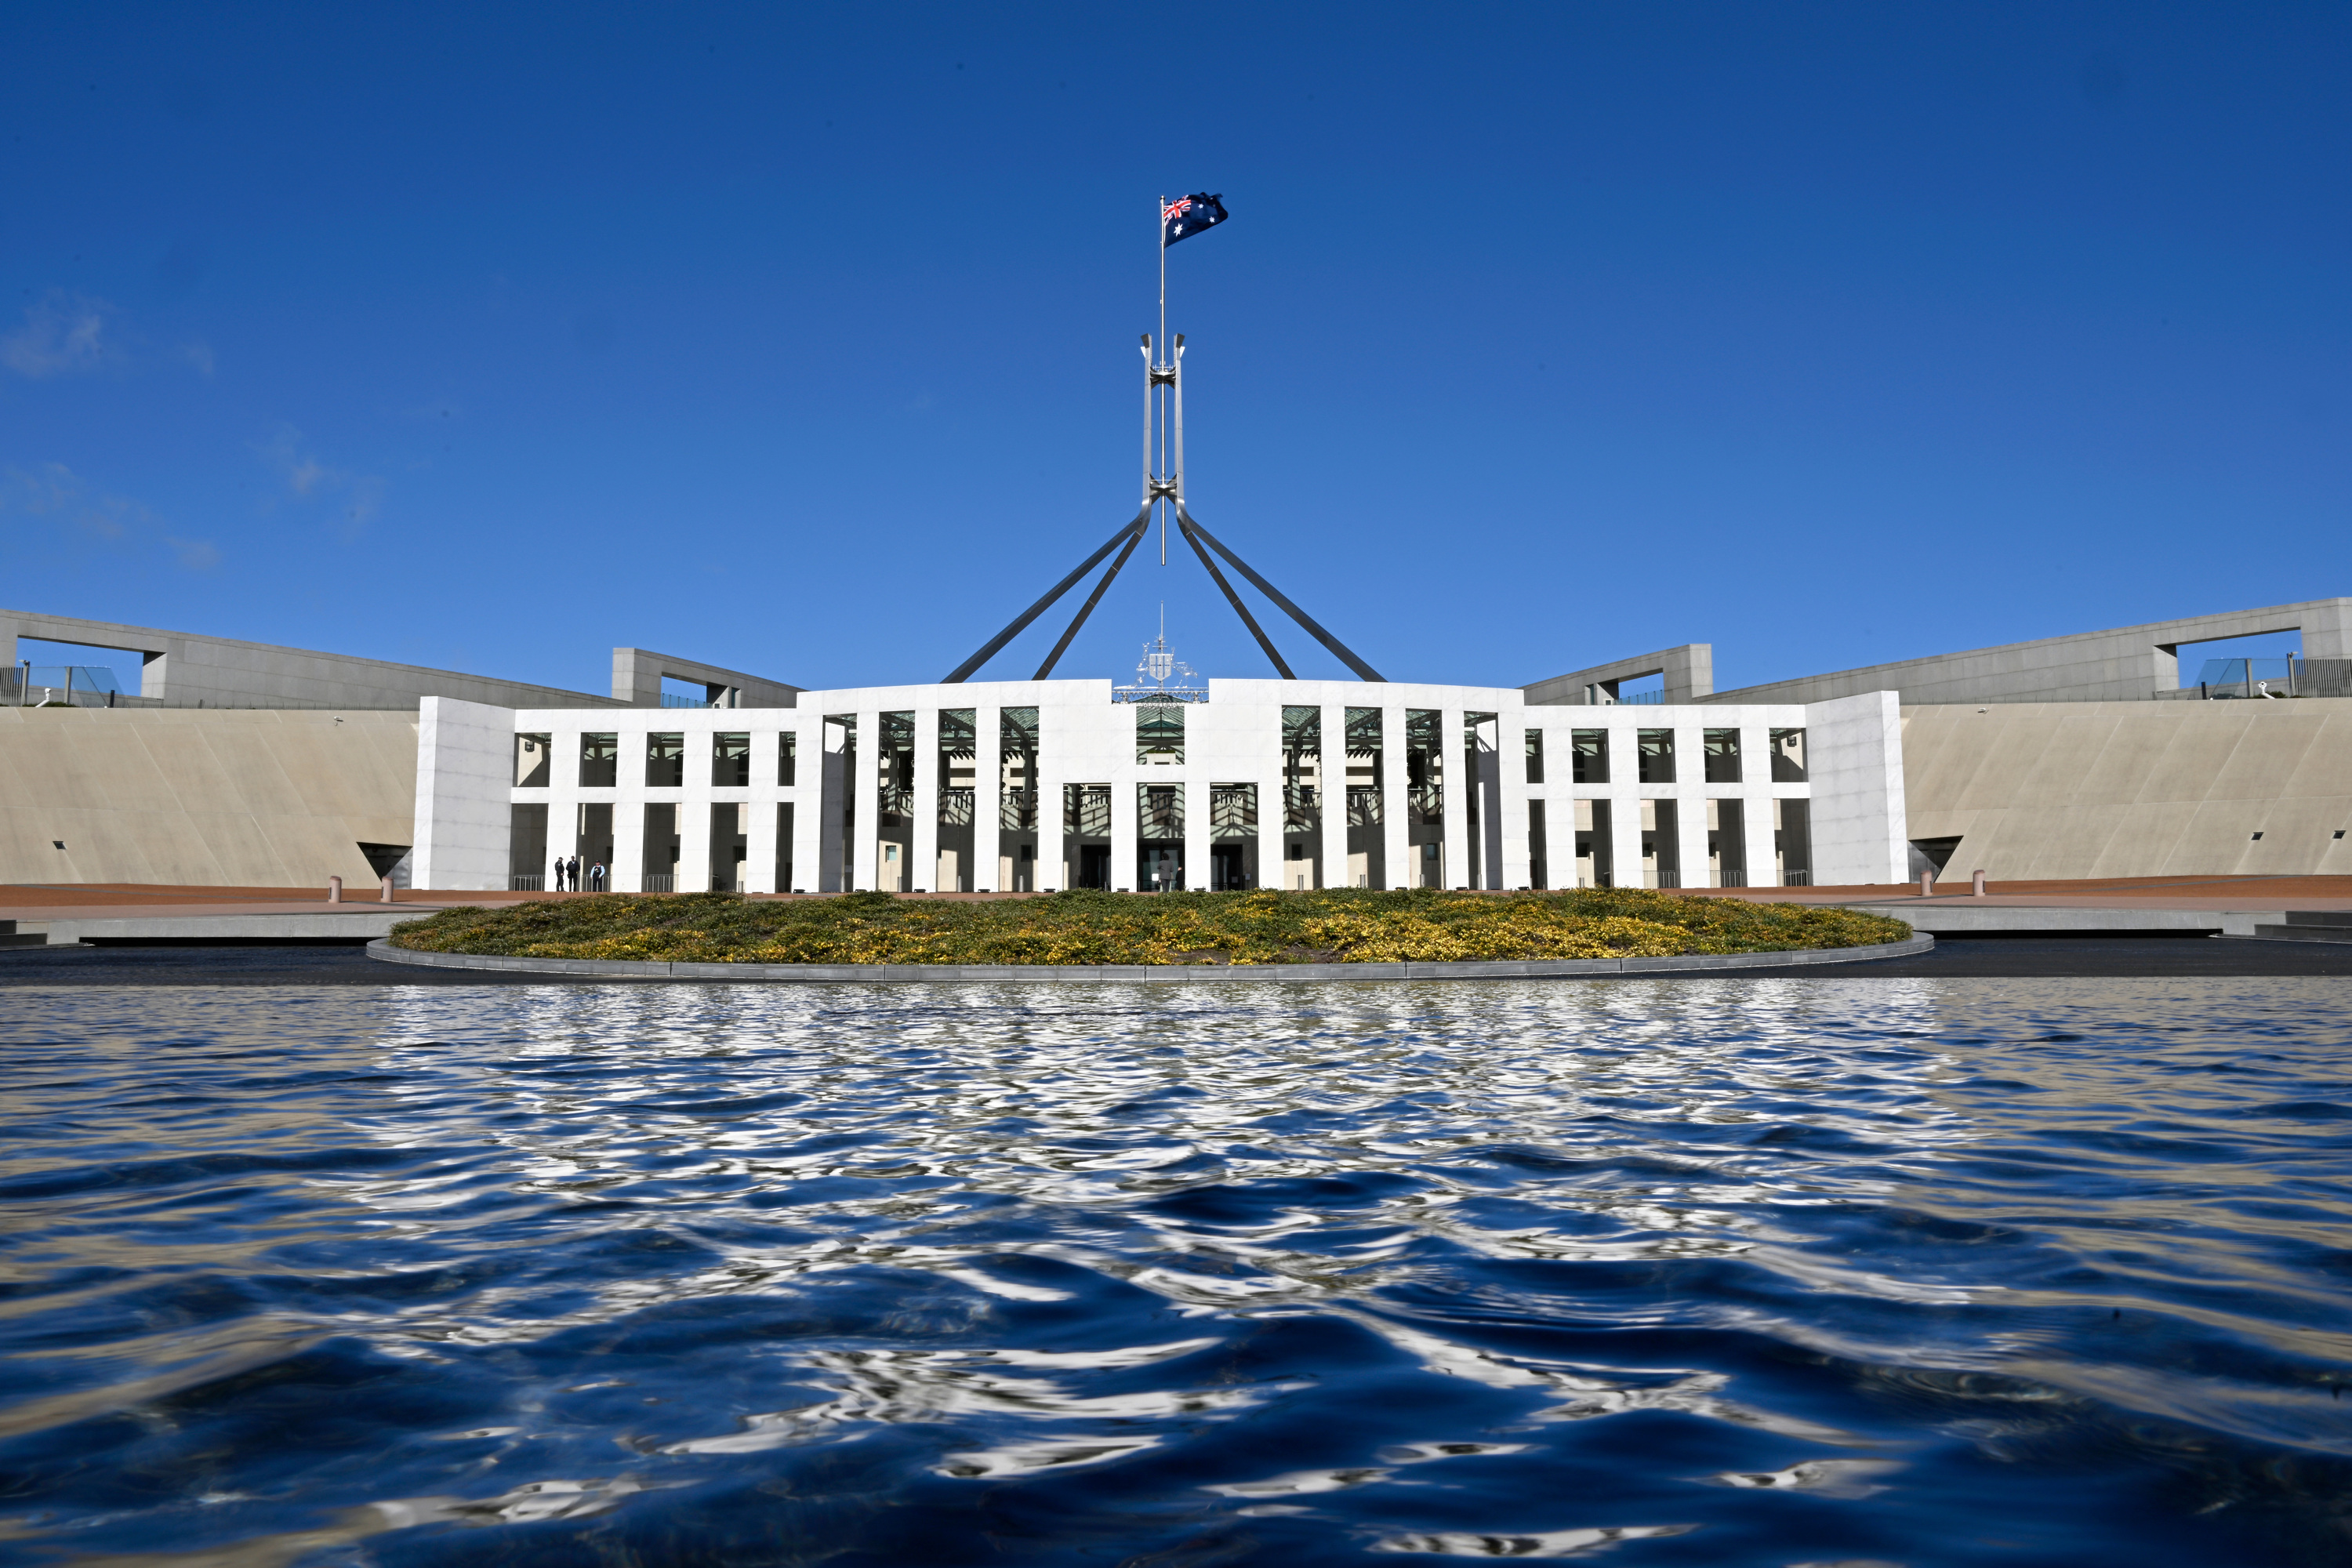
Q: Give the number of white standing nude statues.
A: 0